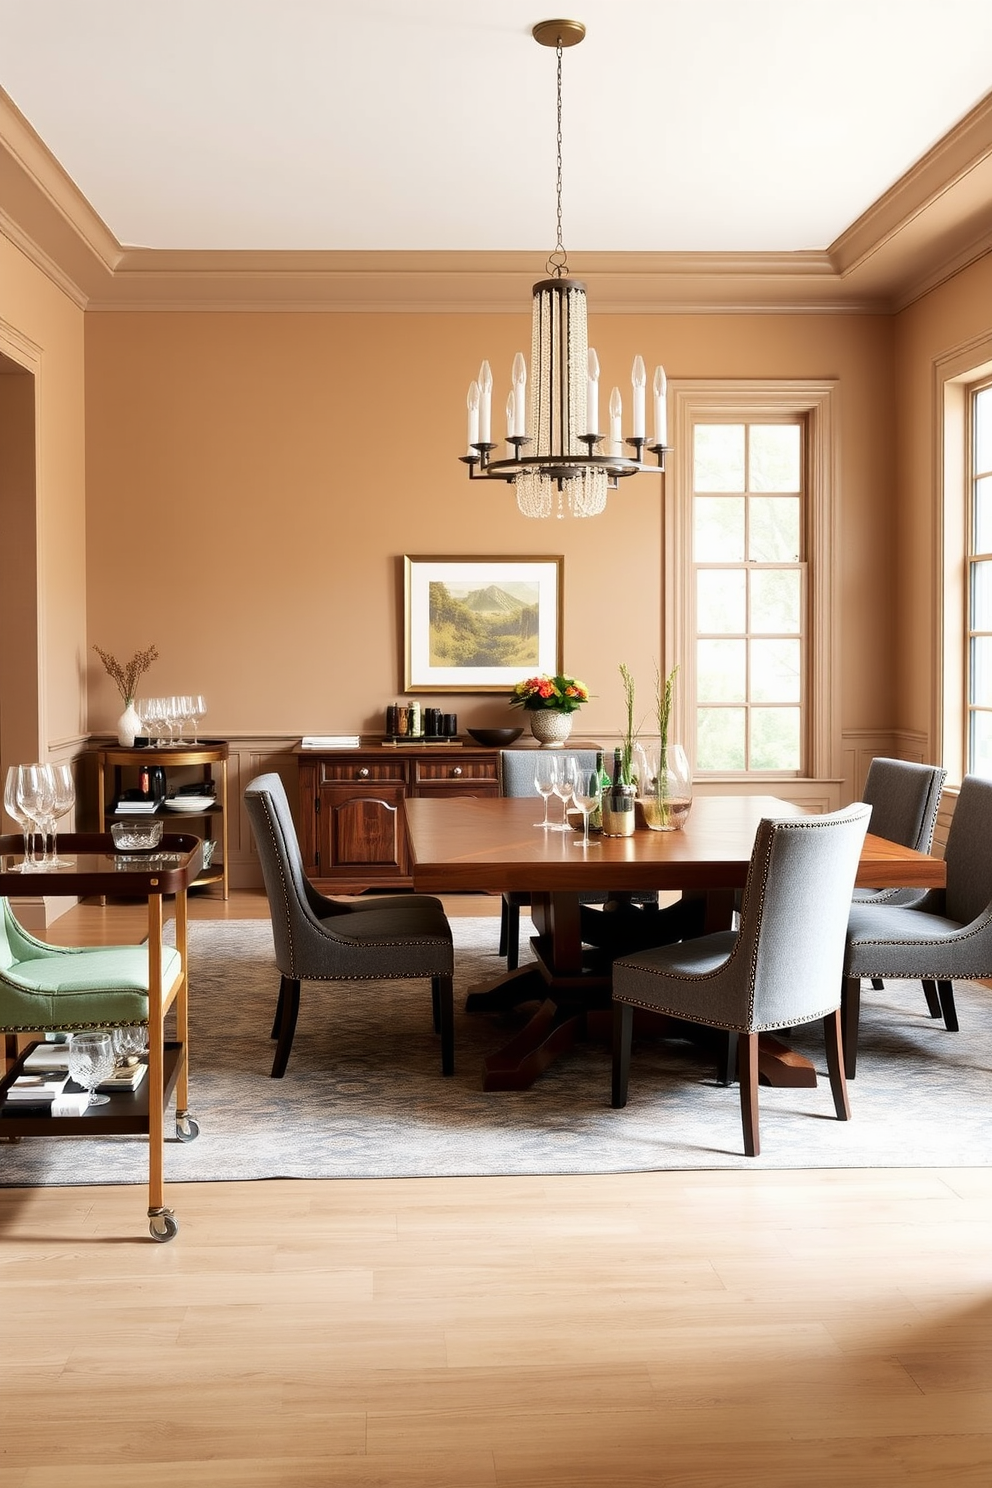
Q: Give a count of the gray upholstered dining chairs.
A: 5